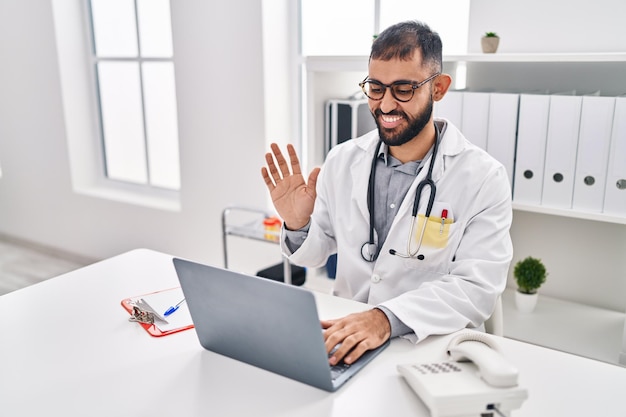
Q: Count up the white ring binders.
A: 7